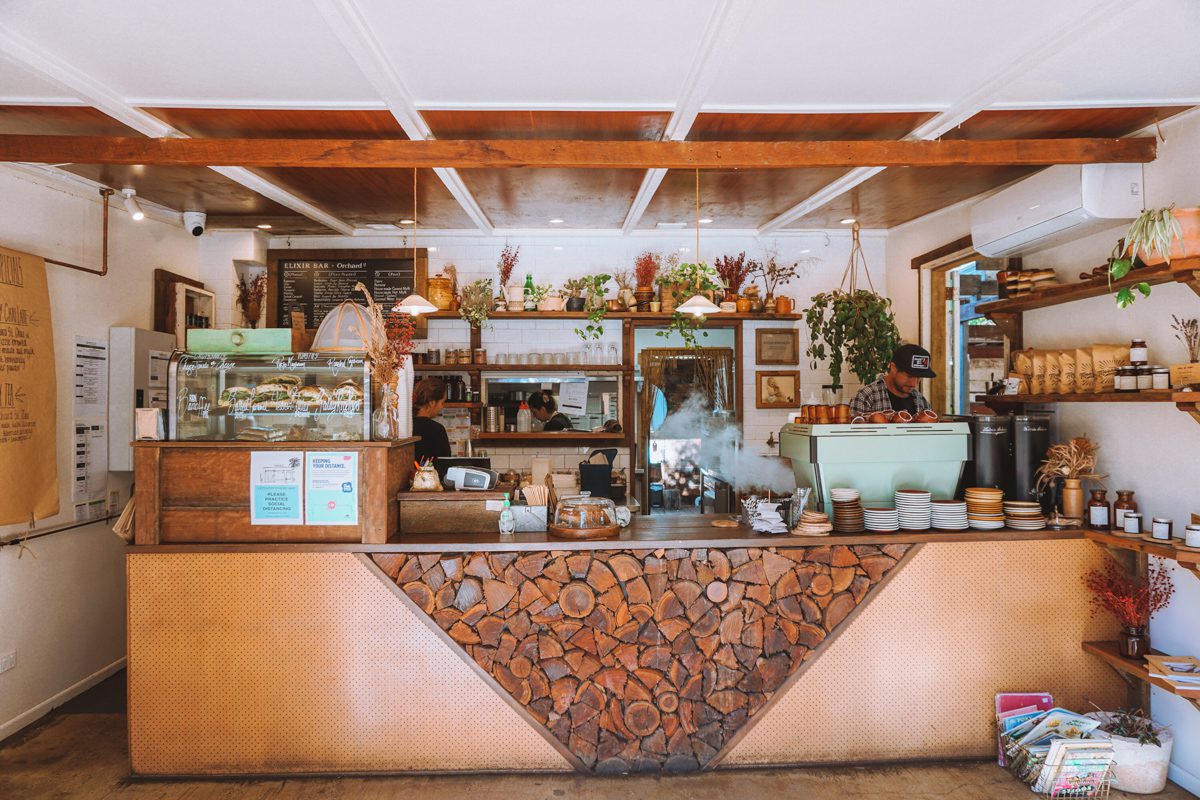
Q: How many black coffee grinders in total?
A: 2